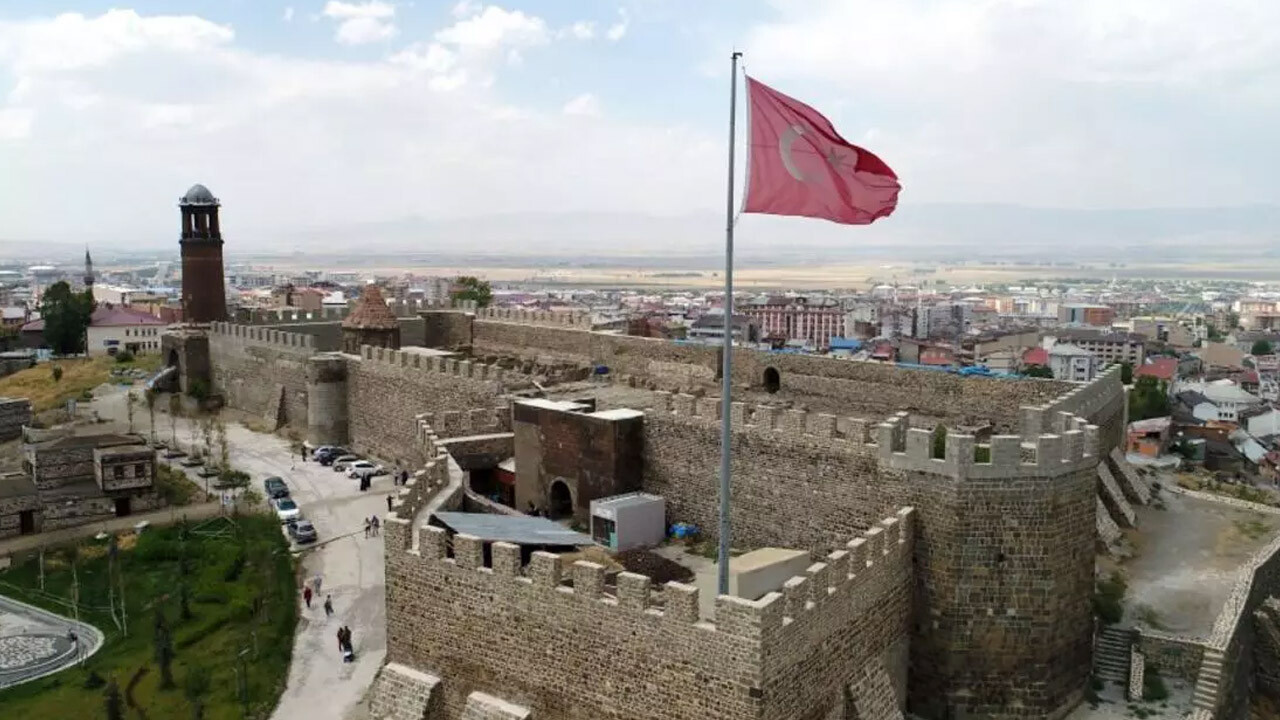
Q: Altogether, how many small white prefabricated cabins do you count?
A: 1